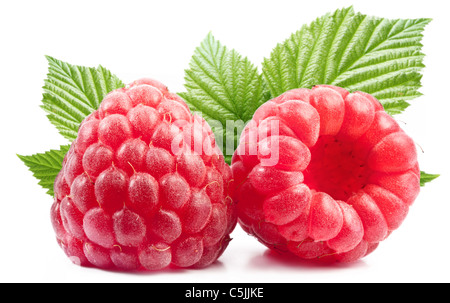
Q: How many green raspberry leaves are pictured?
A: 5